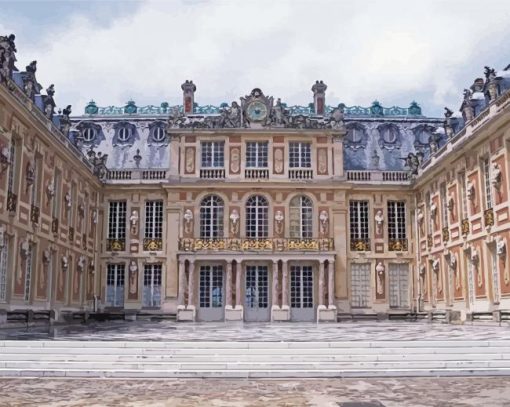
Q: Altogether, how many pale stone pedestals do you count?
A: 4